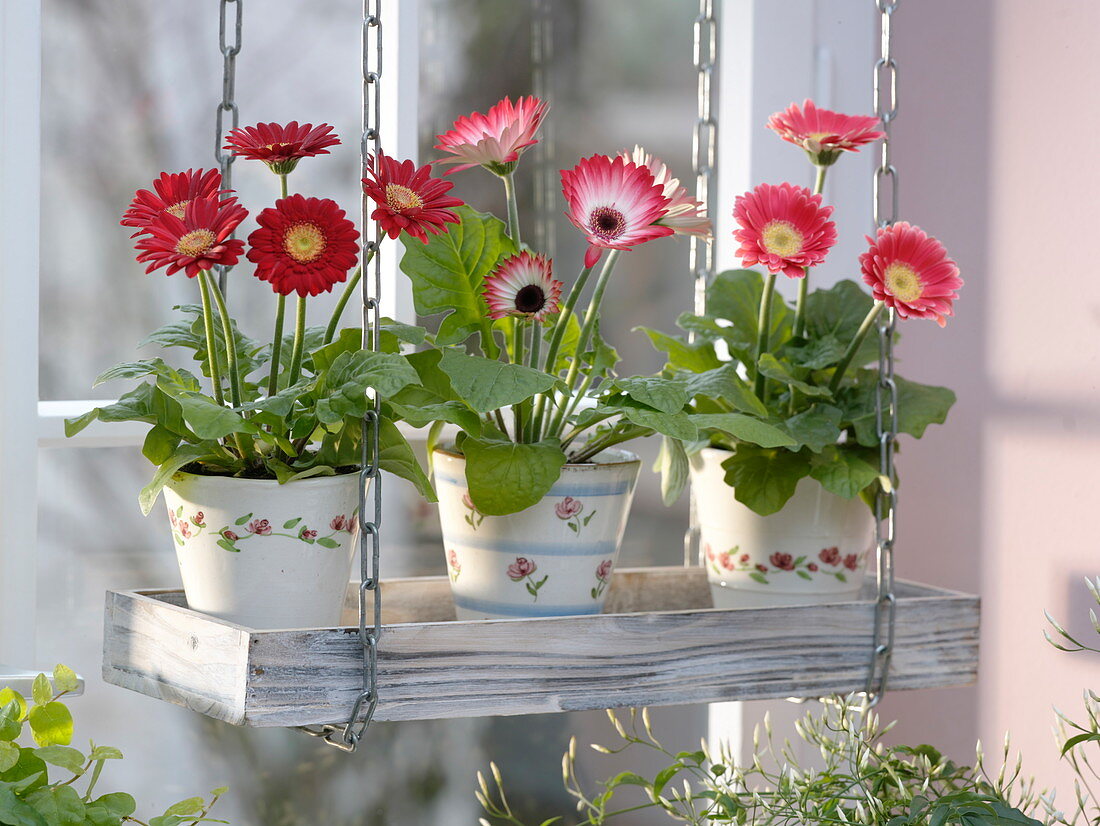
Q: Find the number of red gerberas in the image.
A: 5